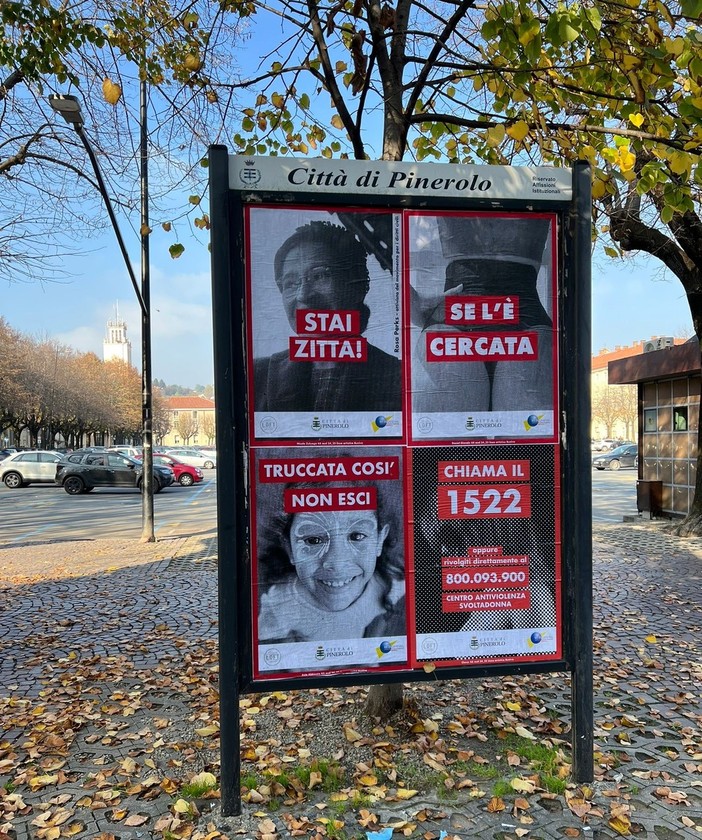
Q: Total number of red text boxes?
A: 12